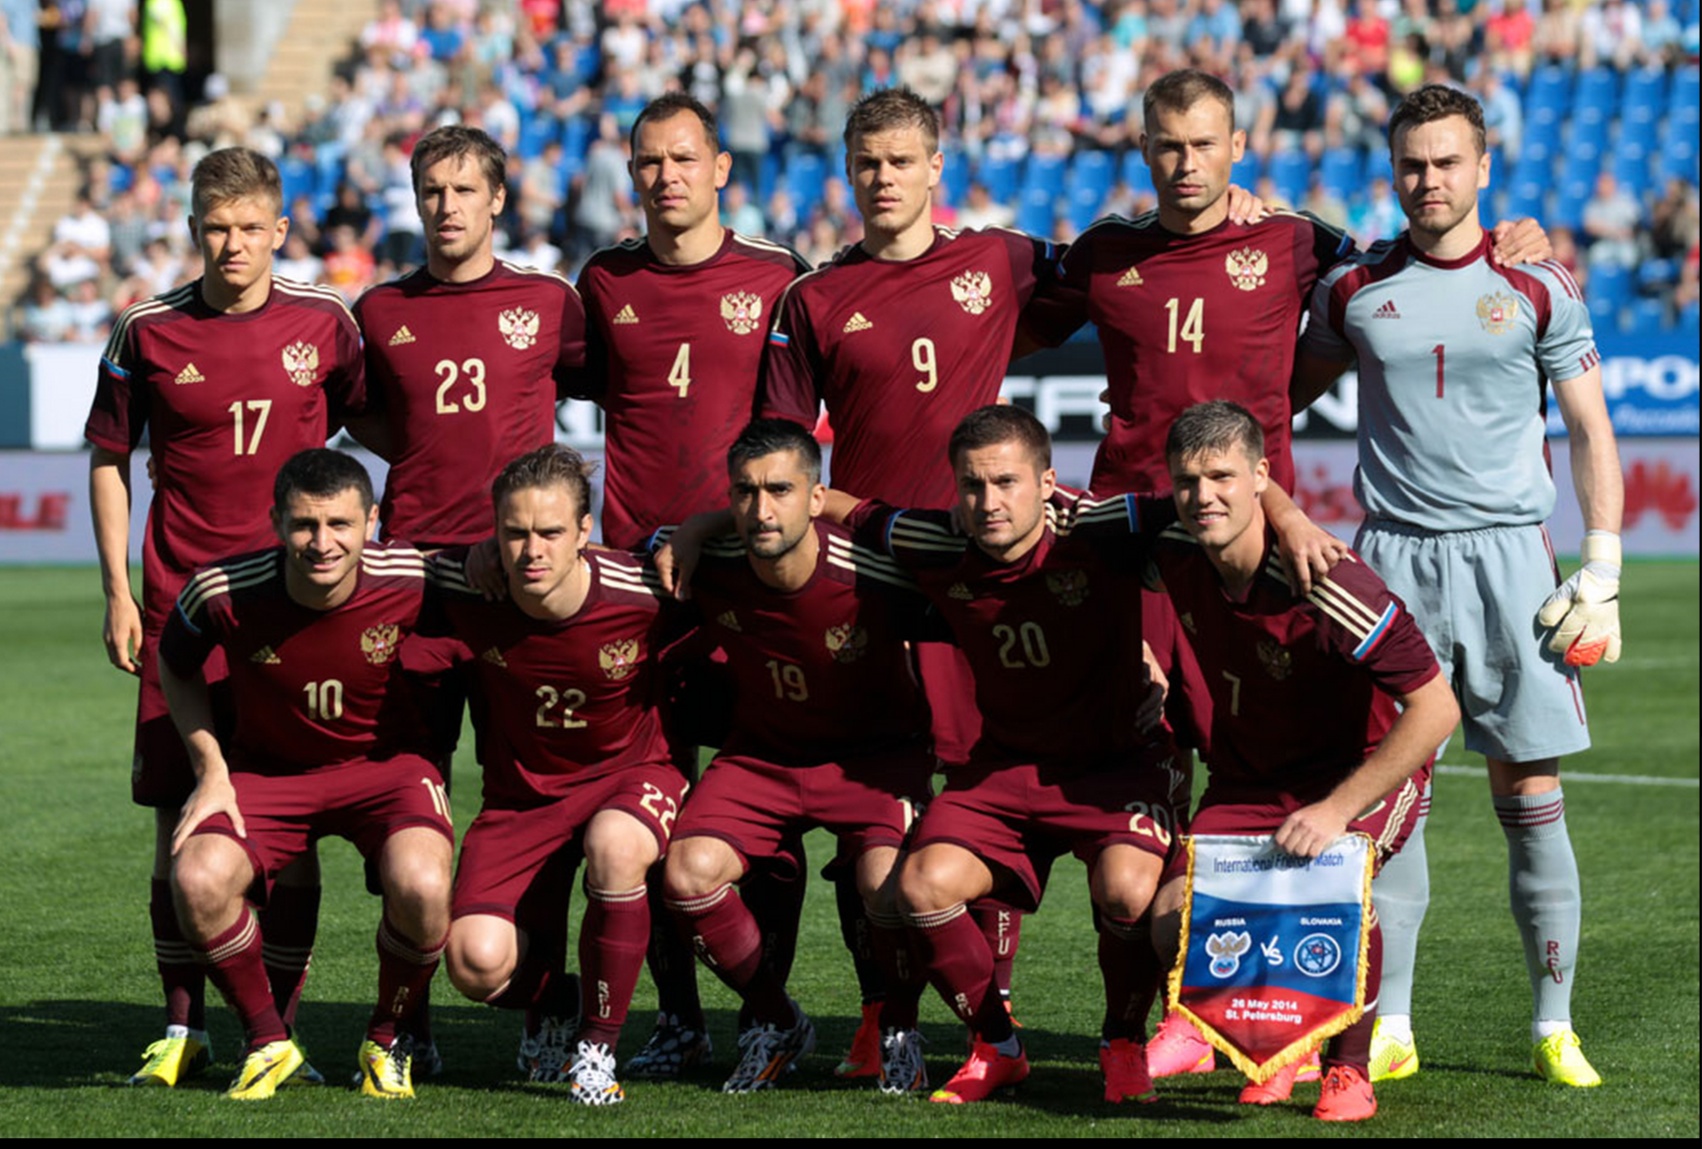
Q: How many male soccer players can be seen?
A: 11